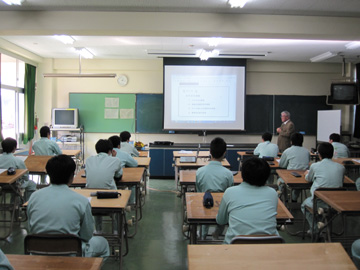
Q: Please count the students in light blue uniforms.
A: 12